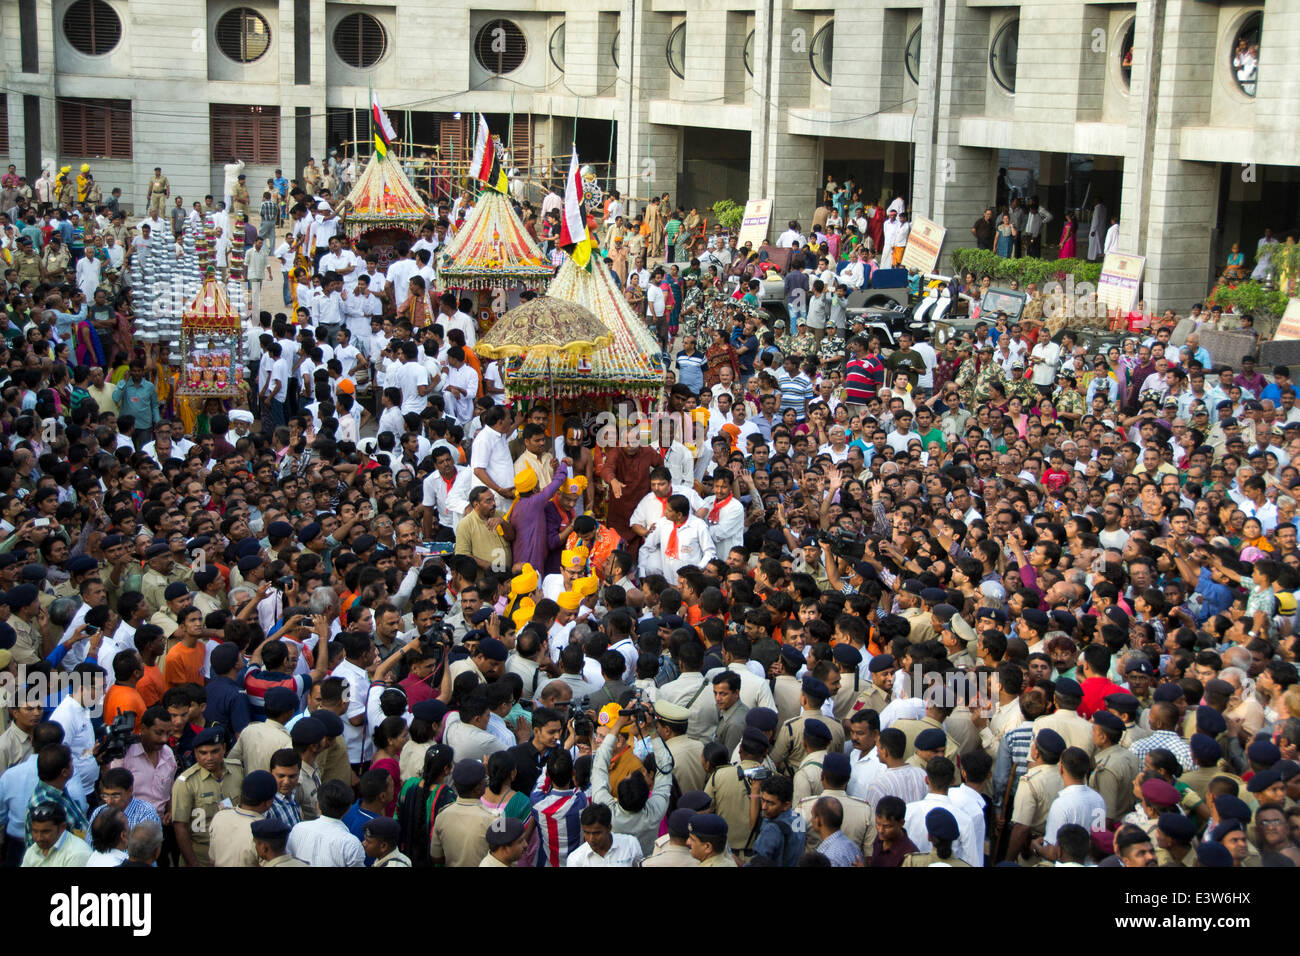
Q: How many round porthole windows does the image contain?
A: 13